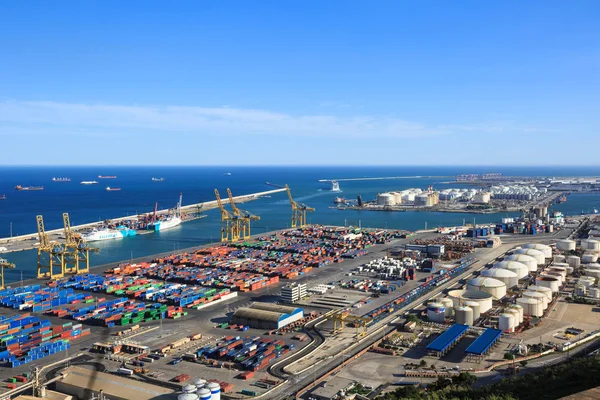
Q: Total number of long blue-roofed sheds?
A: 2